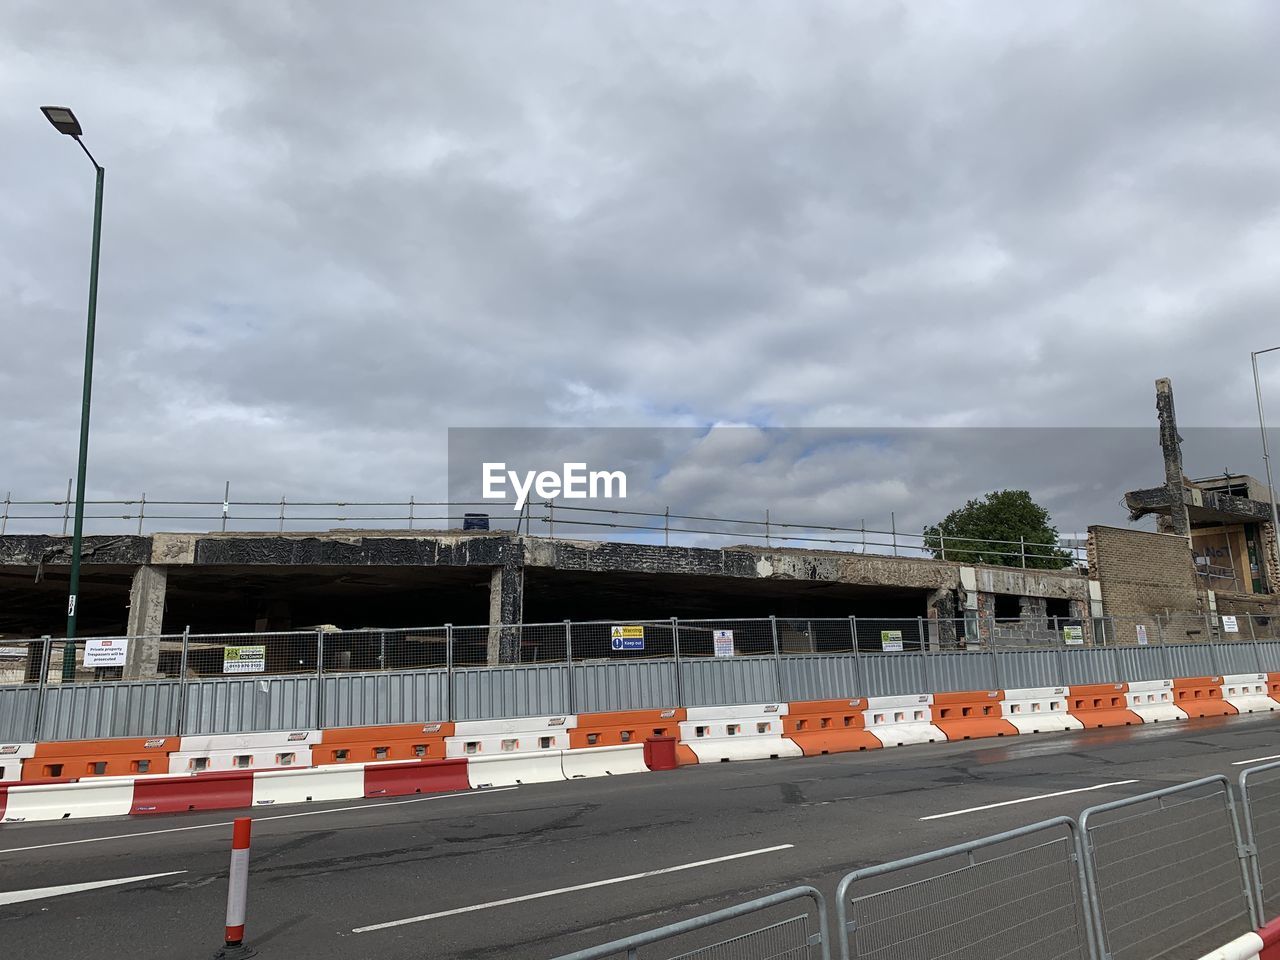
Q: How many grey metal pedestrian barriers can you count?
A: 4